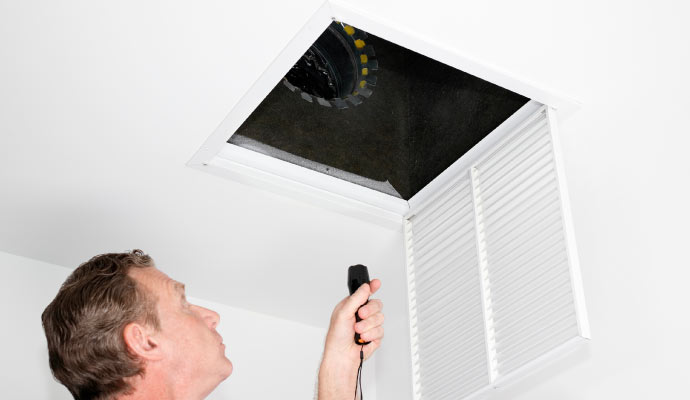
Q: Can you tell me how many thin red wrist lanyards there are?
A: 0